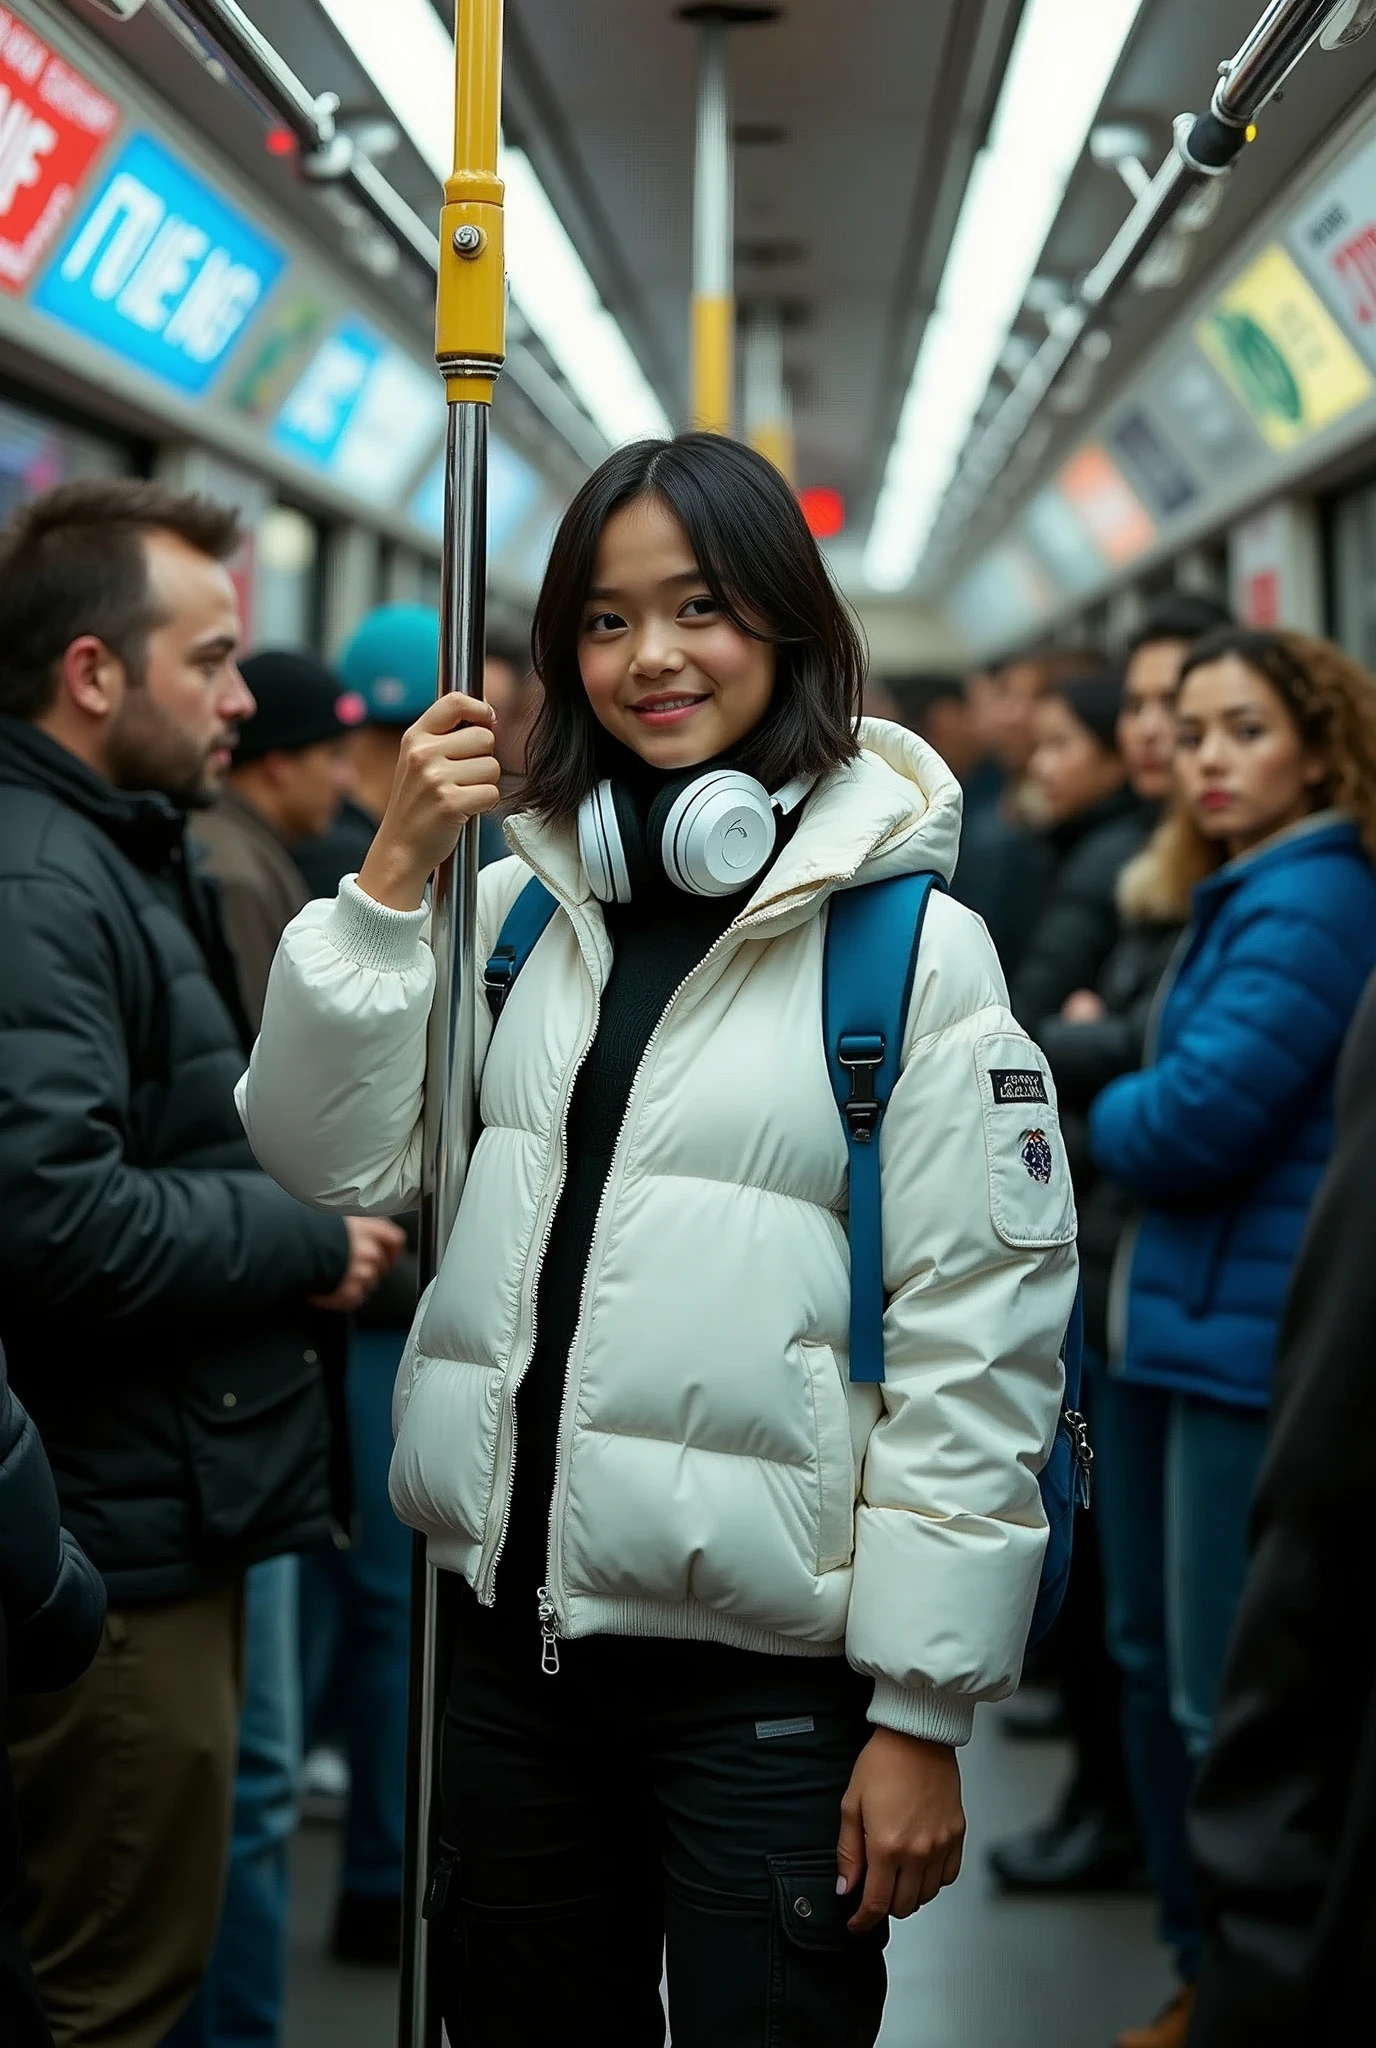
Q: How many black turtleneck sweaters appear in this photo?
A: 1